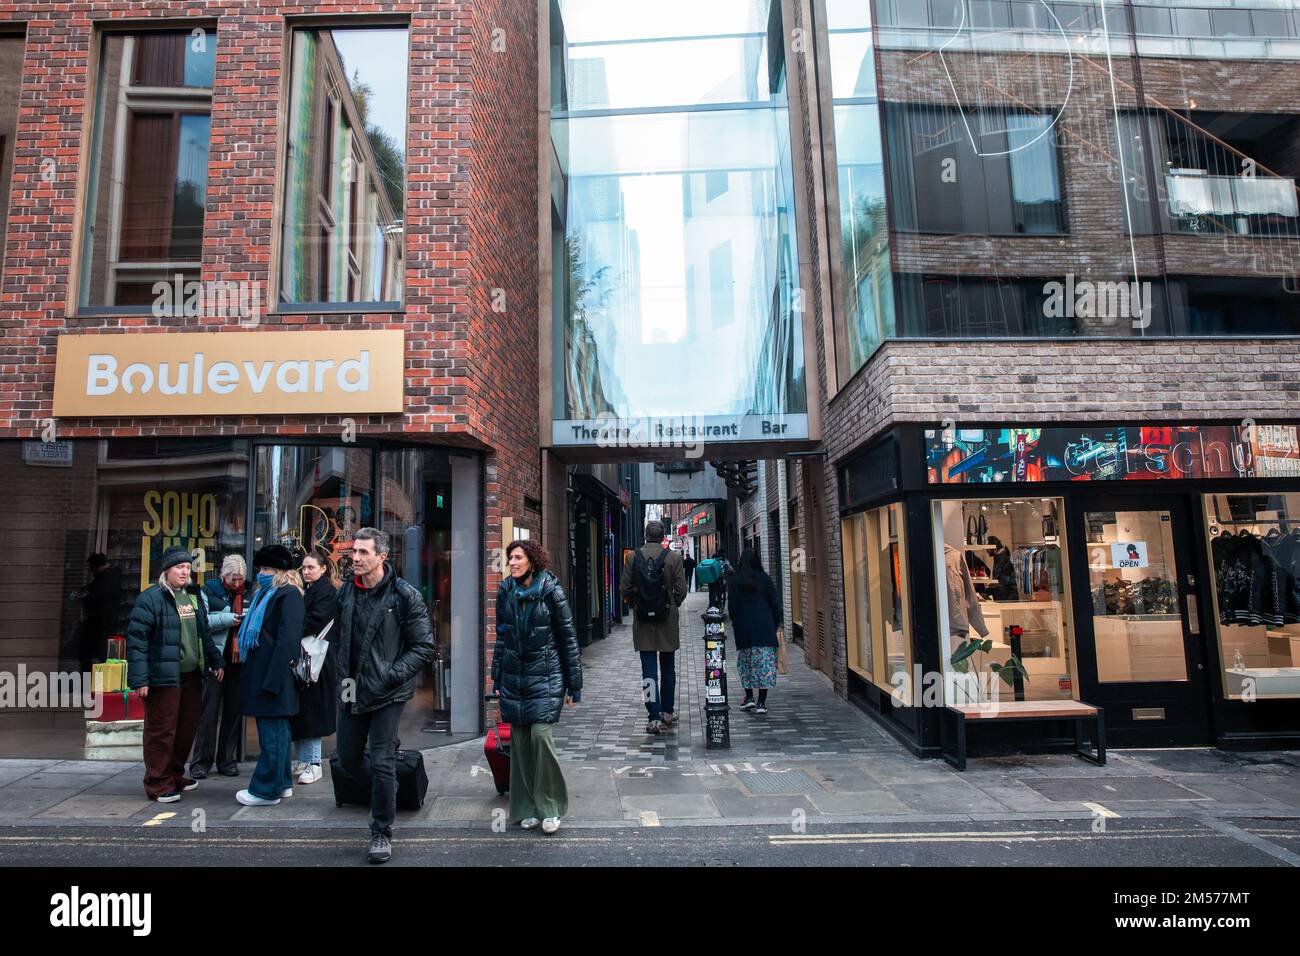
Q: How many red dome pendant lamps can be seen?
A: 0